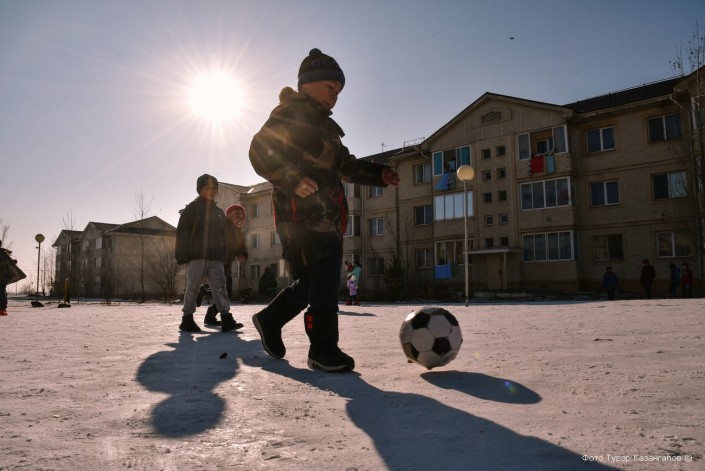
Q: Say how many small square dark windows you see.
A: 10